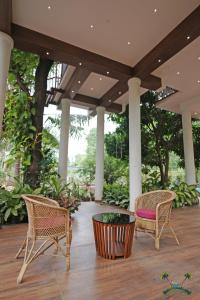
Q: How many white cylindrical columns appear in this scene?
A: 5